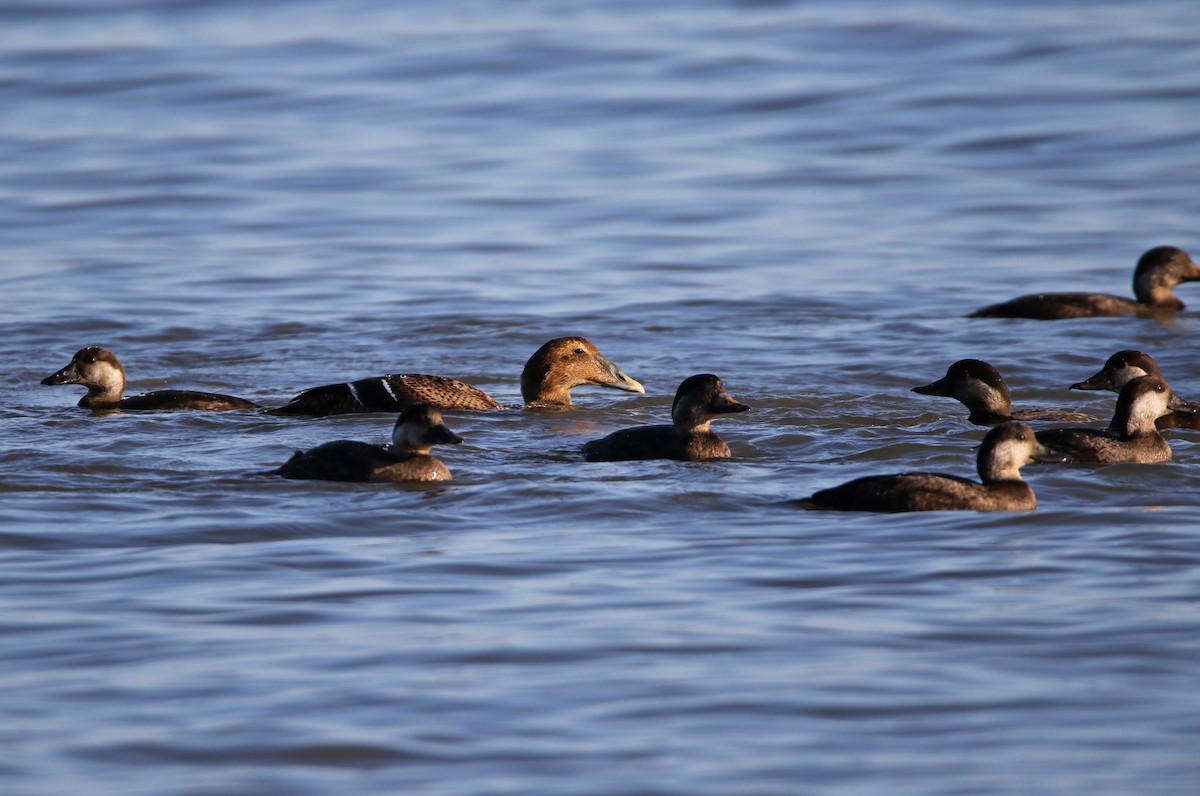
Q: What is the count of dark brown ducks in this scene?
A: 8